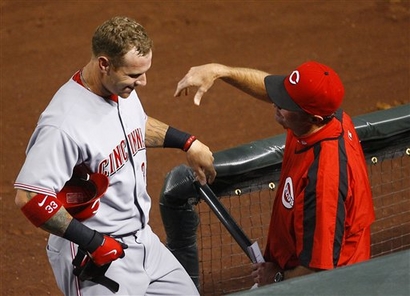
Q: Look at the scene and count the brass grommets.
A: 4